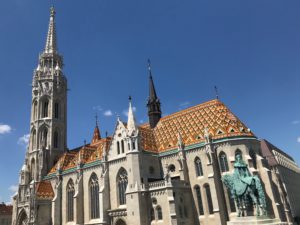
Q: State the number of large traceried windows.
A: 3